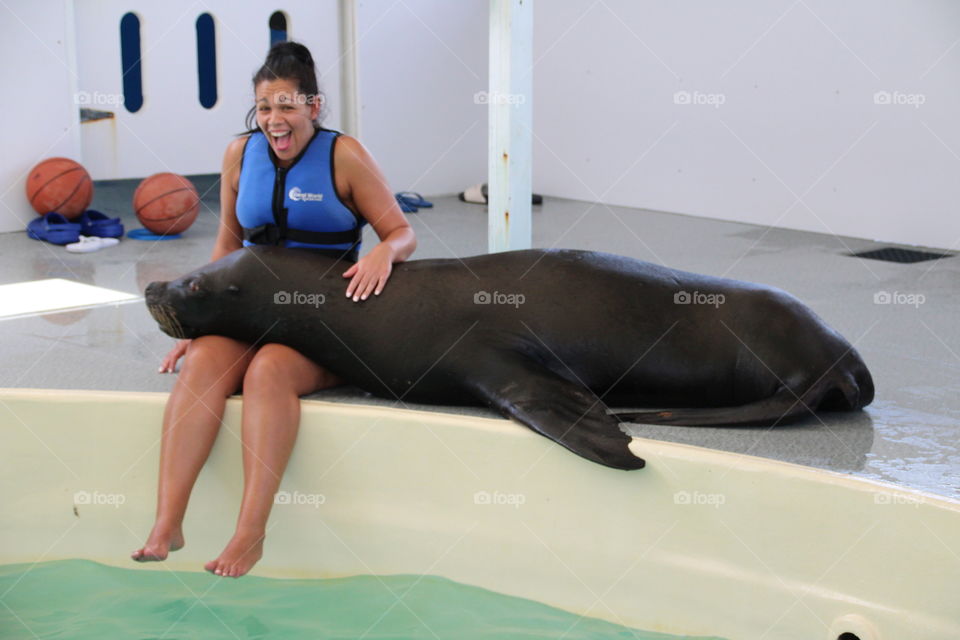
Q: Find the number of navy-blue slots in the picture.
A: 3